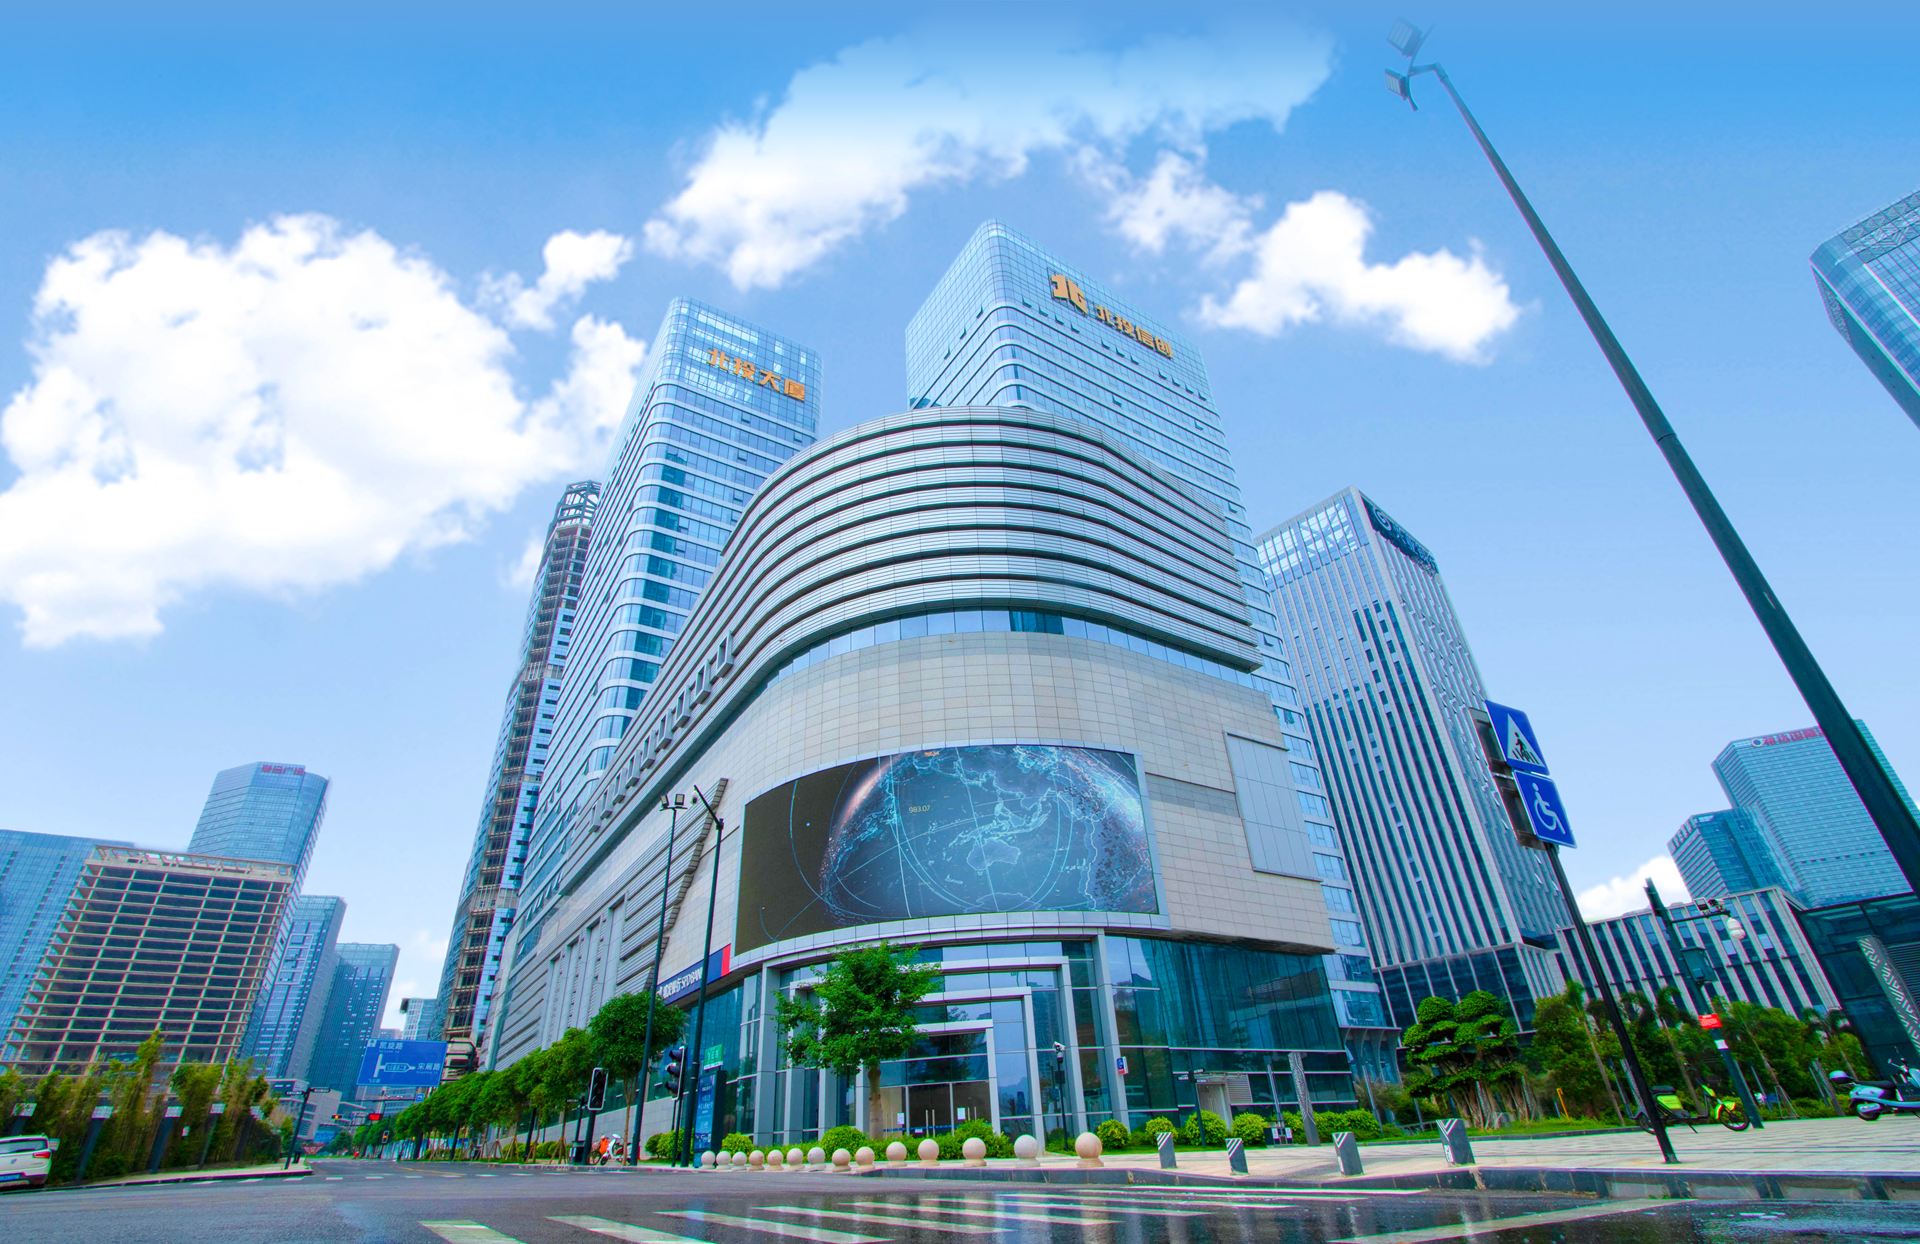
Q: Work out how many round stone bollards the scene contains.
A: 14